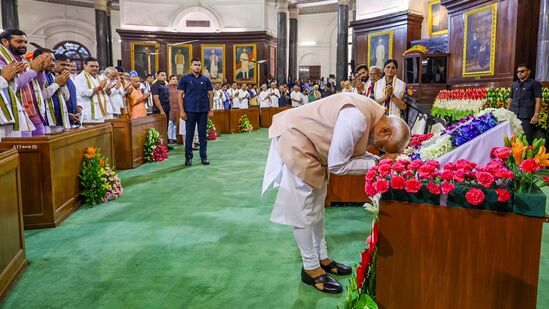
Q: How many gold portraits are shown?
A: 7